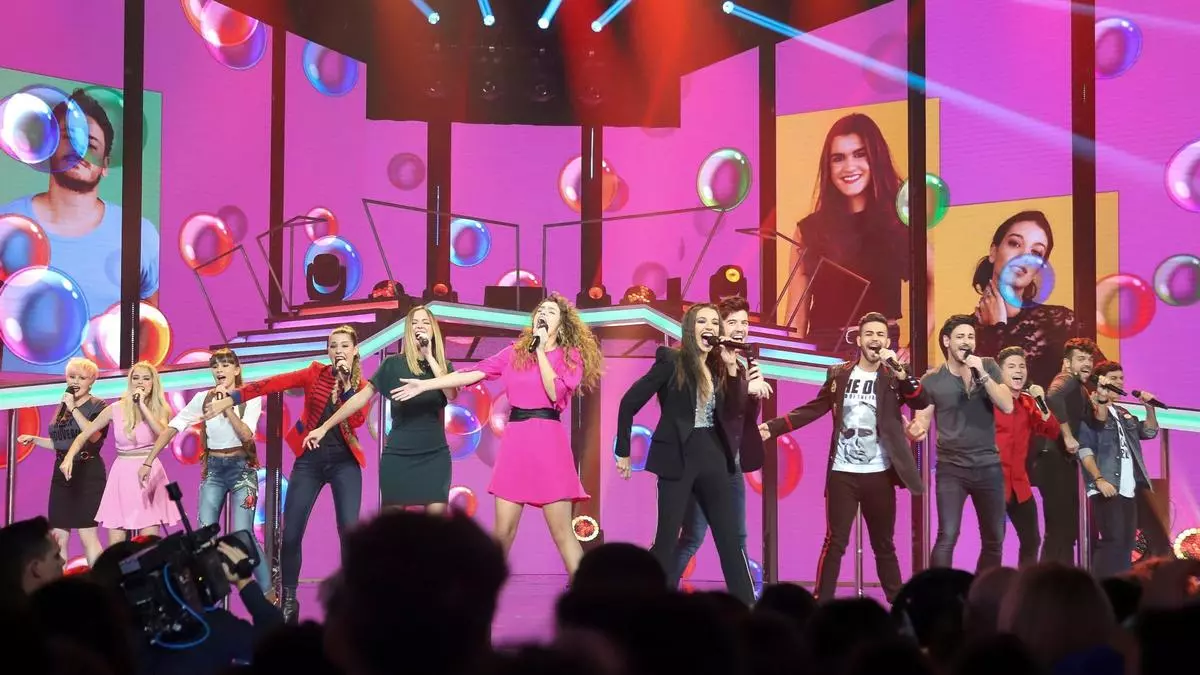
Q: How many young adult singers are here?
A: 13